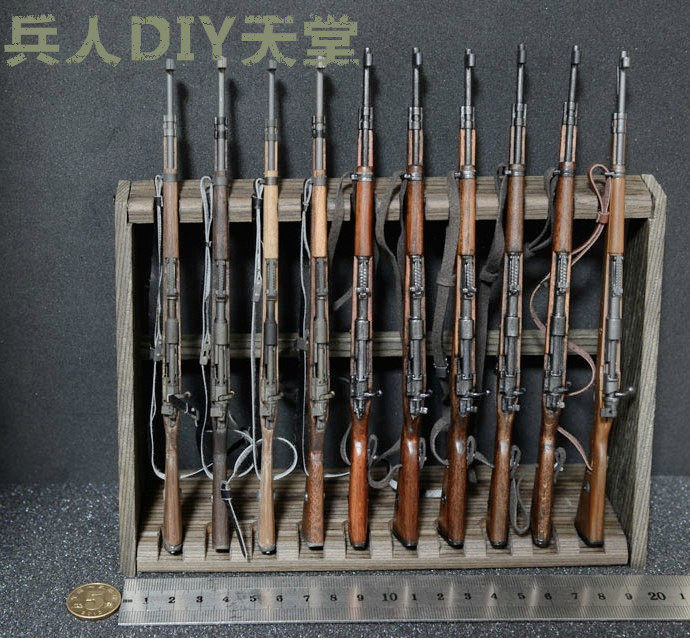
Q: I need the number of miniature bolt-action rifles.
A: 10